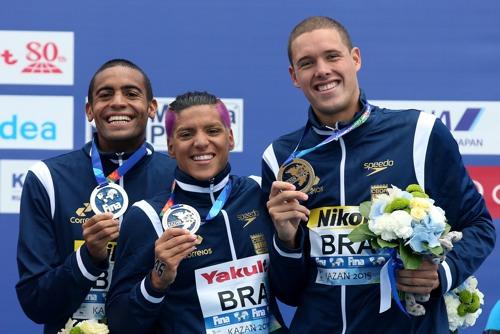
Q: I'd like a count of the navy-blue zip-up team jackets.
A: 3